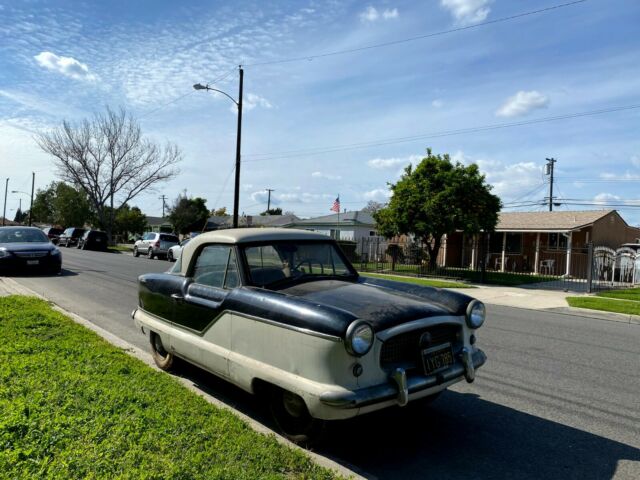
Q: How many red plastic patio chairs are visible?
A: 0